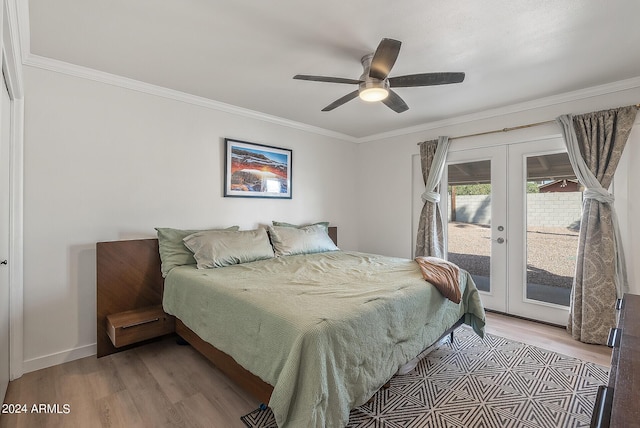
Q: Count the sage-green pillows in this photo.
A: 2